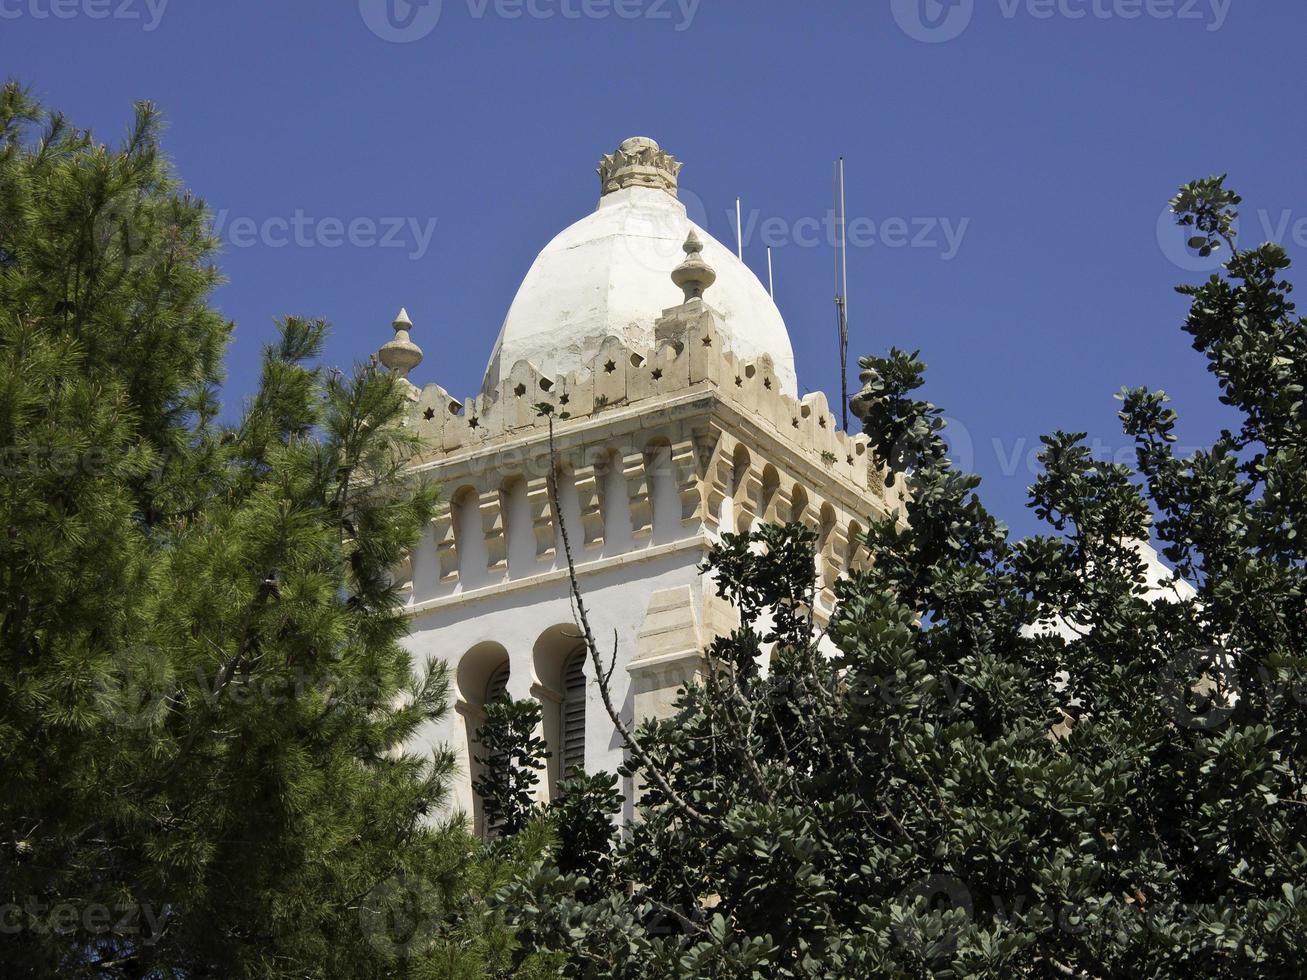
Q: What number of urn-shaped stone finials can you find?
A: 3